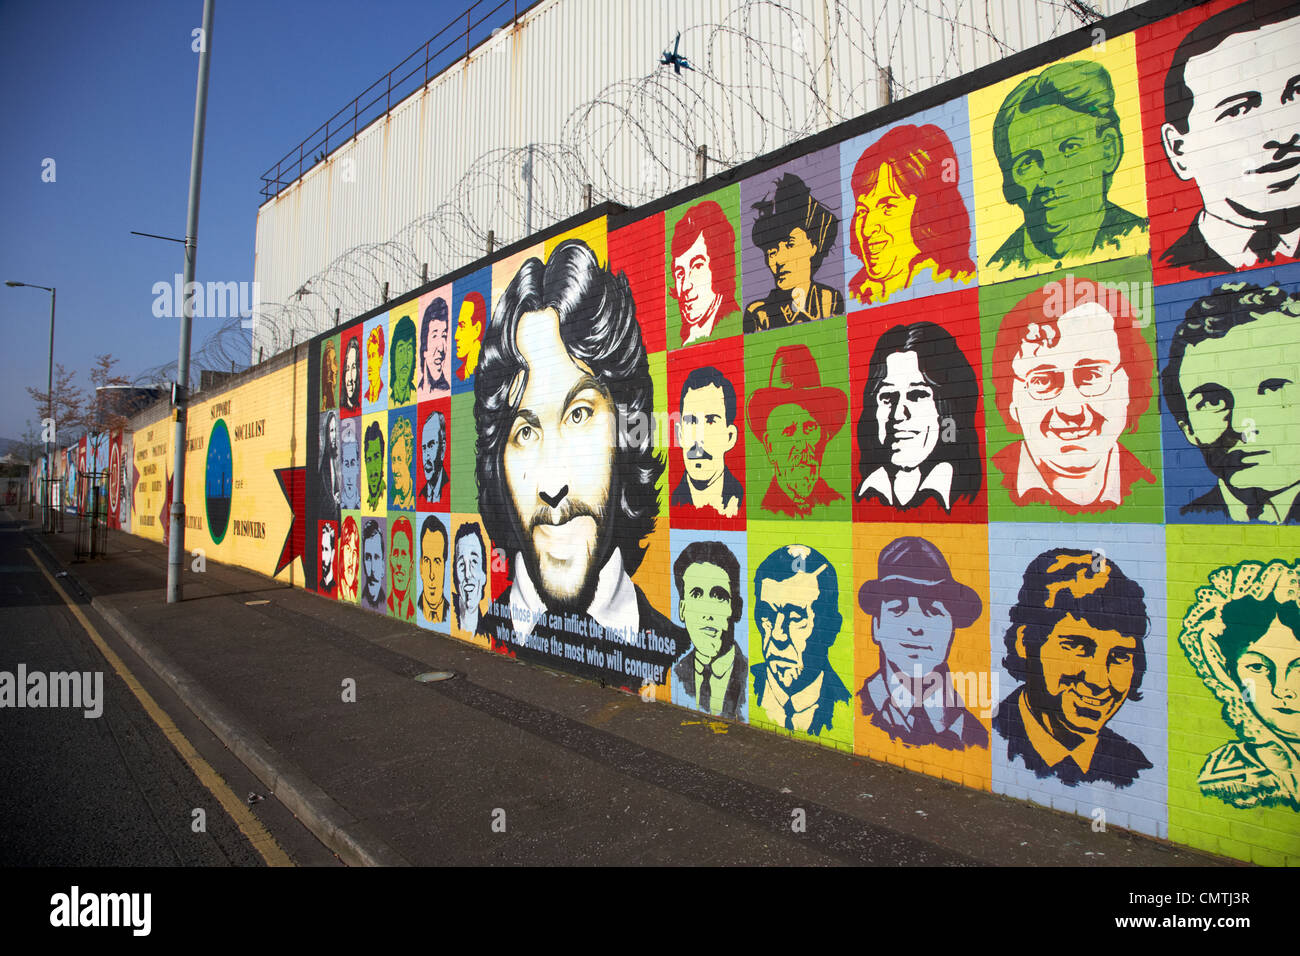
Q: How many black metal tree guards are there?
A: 2